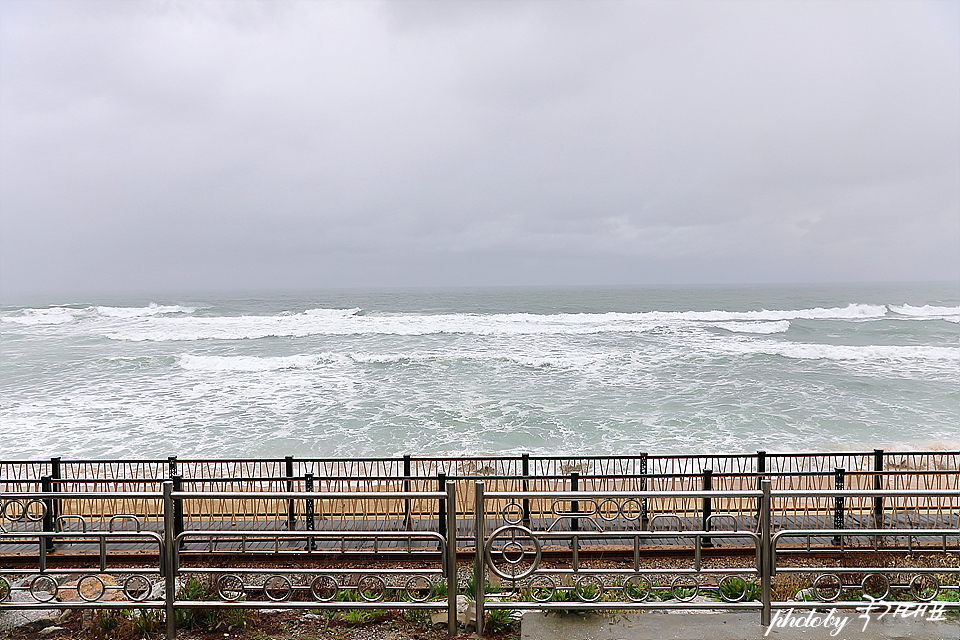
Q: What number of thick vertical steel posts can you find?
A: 4